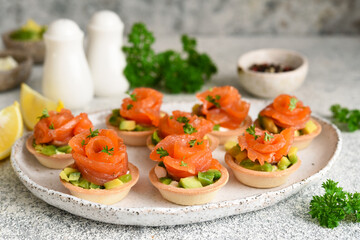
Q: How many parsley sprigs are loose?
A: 3